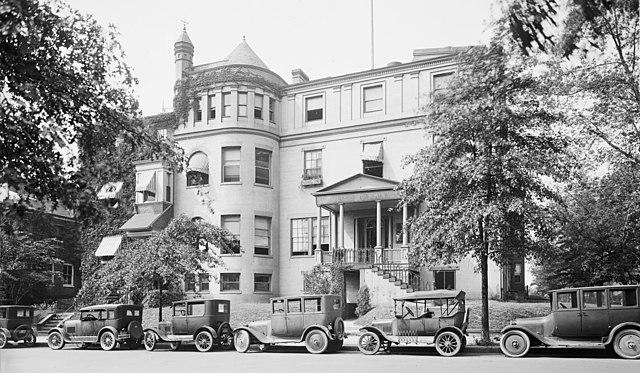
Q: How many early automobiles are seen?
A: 6